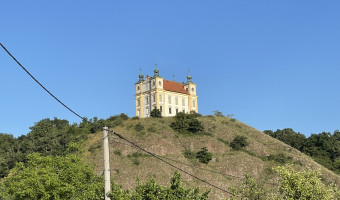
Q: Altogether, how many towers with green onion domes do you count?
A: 3